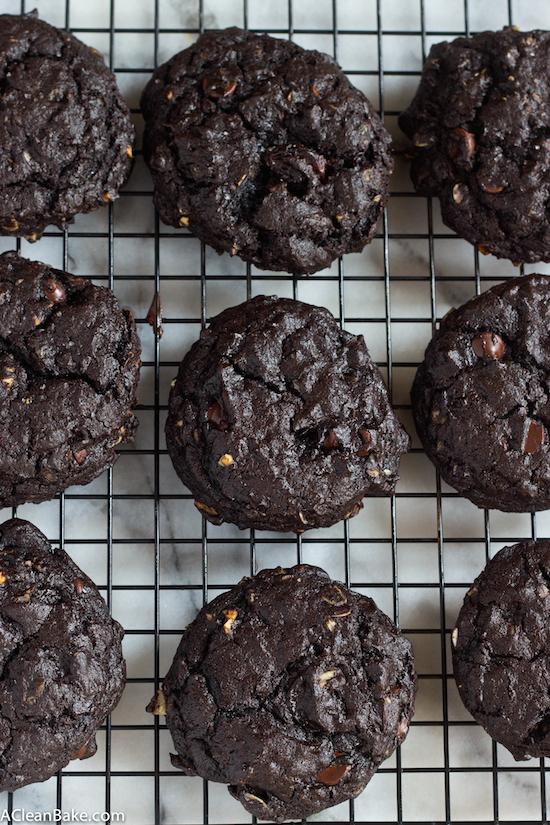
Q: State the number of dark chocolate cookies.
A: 9